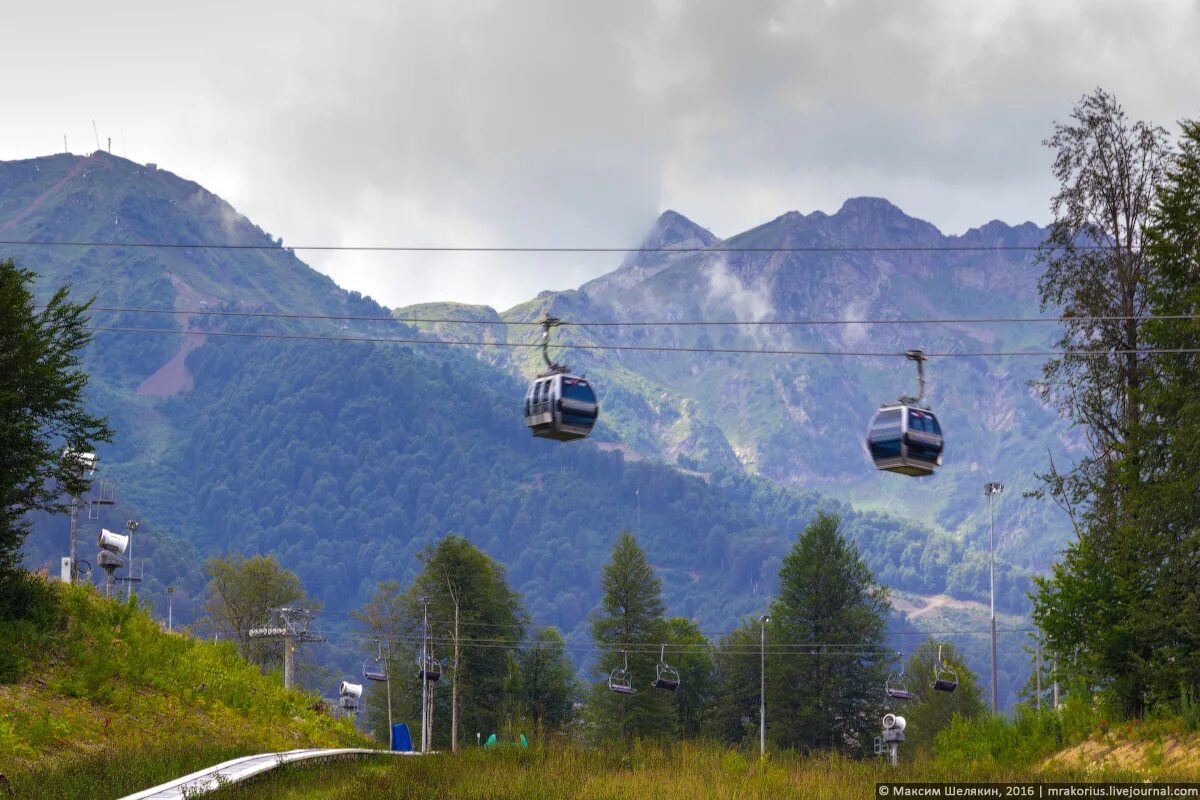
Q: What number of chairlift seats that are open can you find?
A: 6